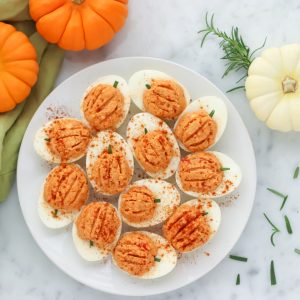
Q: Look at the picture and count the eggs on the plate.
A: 12